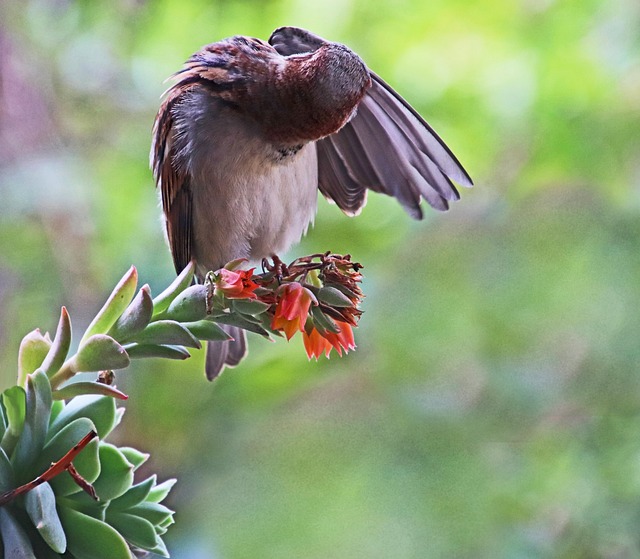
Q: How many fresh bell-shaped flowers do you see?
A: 4